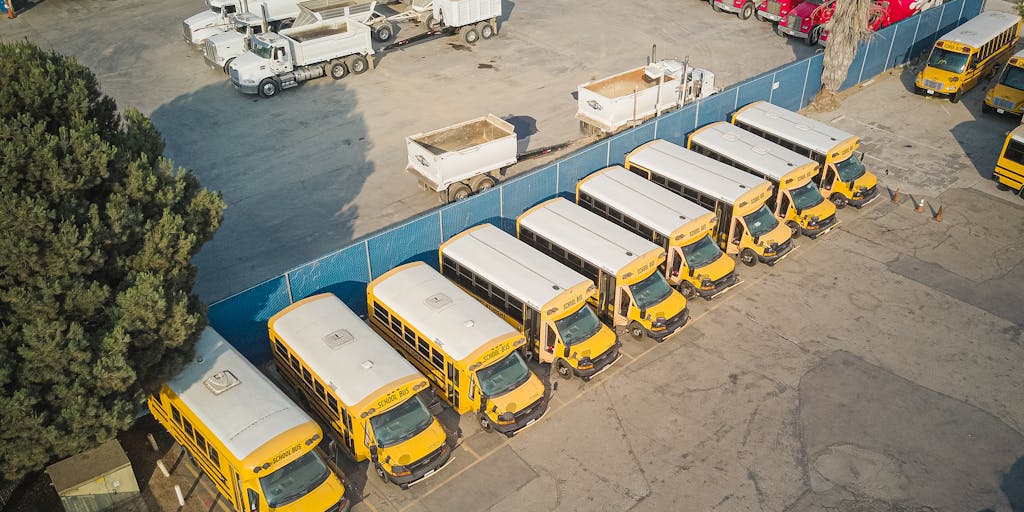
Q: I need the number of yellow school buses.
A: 12